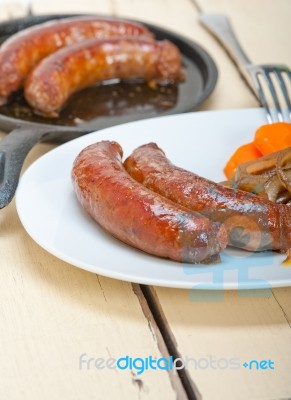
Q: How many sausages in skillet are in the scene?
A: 2